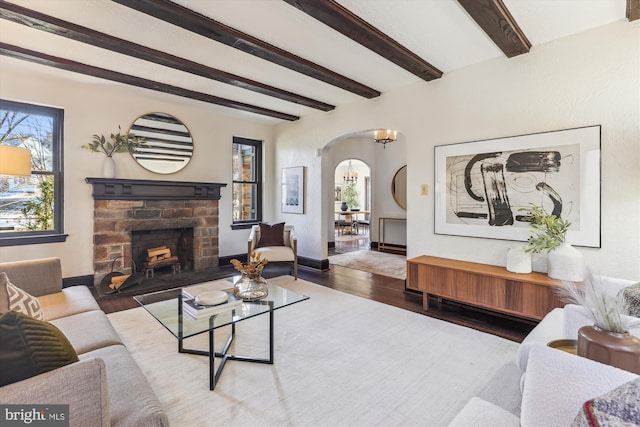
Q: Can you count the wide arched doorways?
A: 1